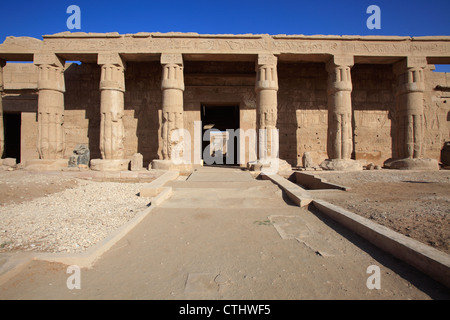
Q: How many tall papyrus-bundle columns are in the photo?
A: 6